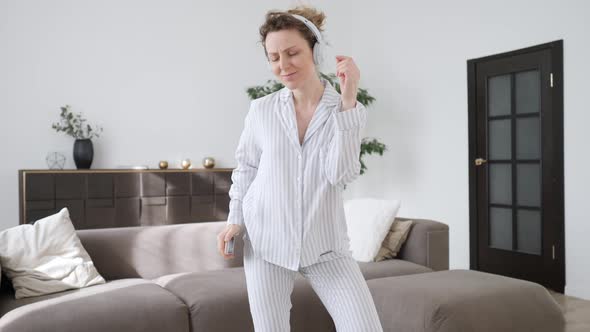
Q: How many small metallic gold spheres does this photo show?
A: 3